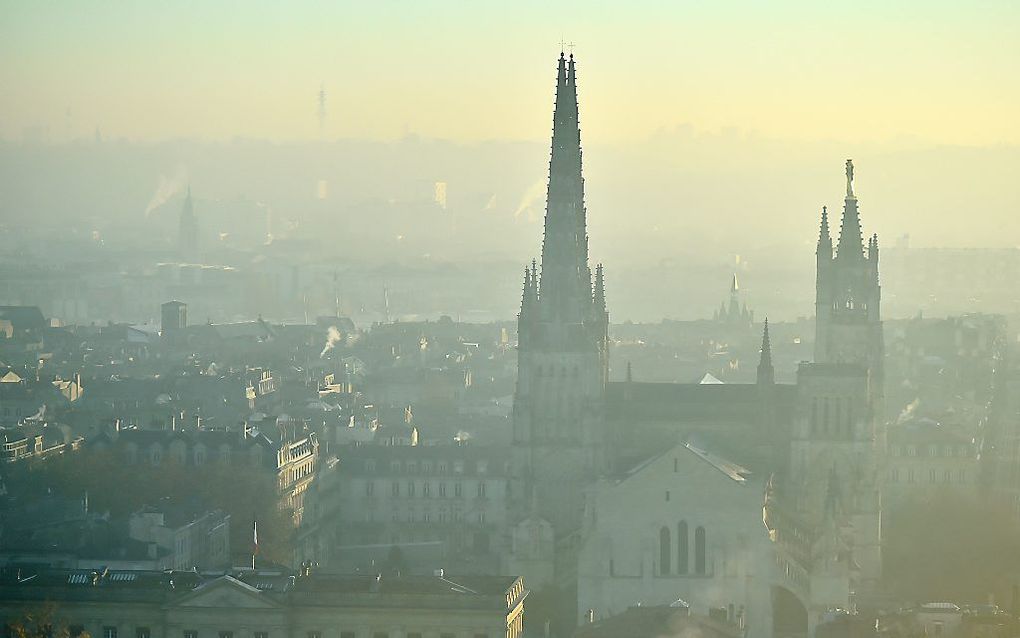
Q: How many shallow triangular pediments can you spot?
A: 1